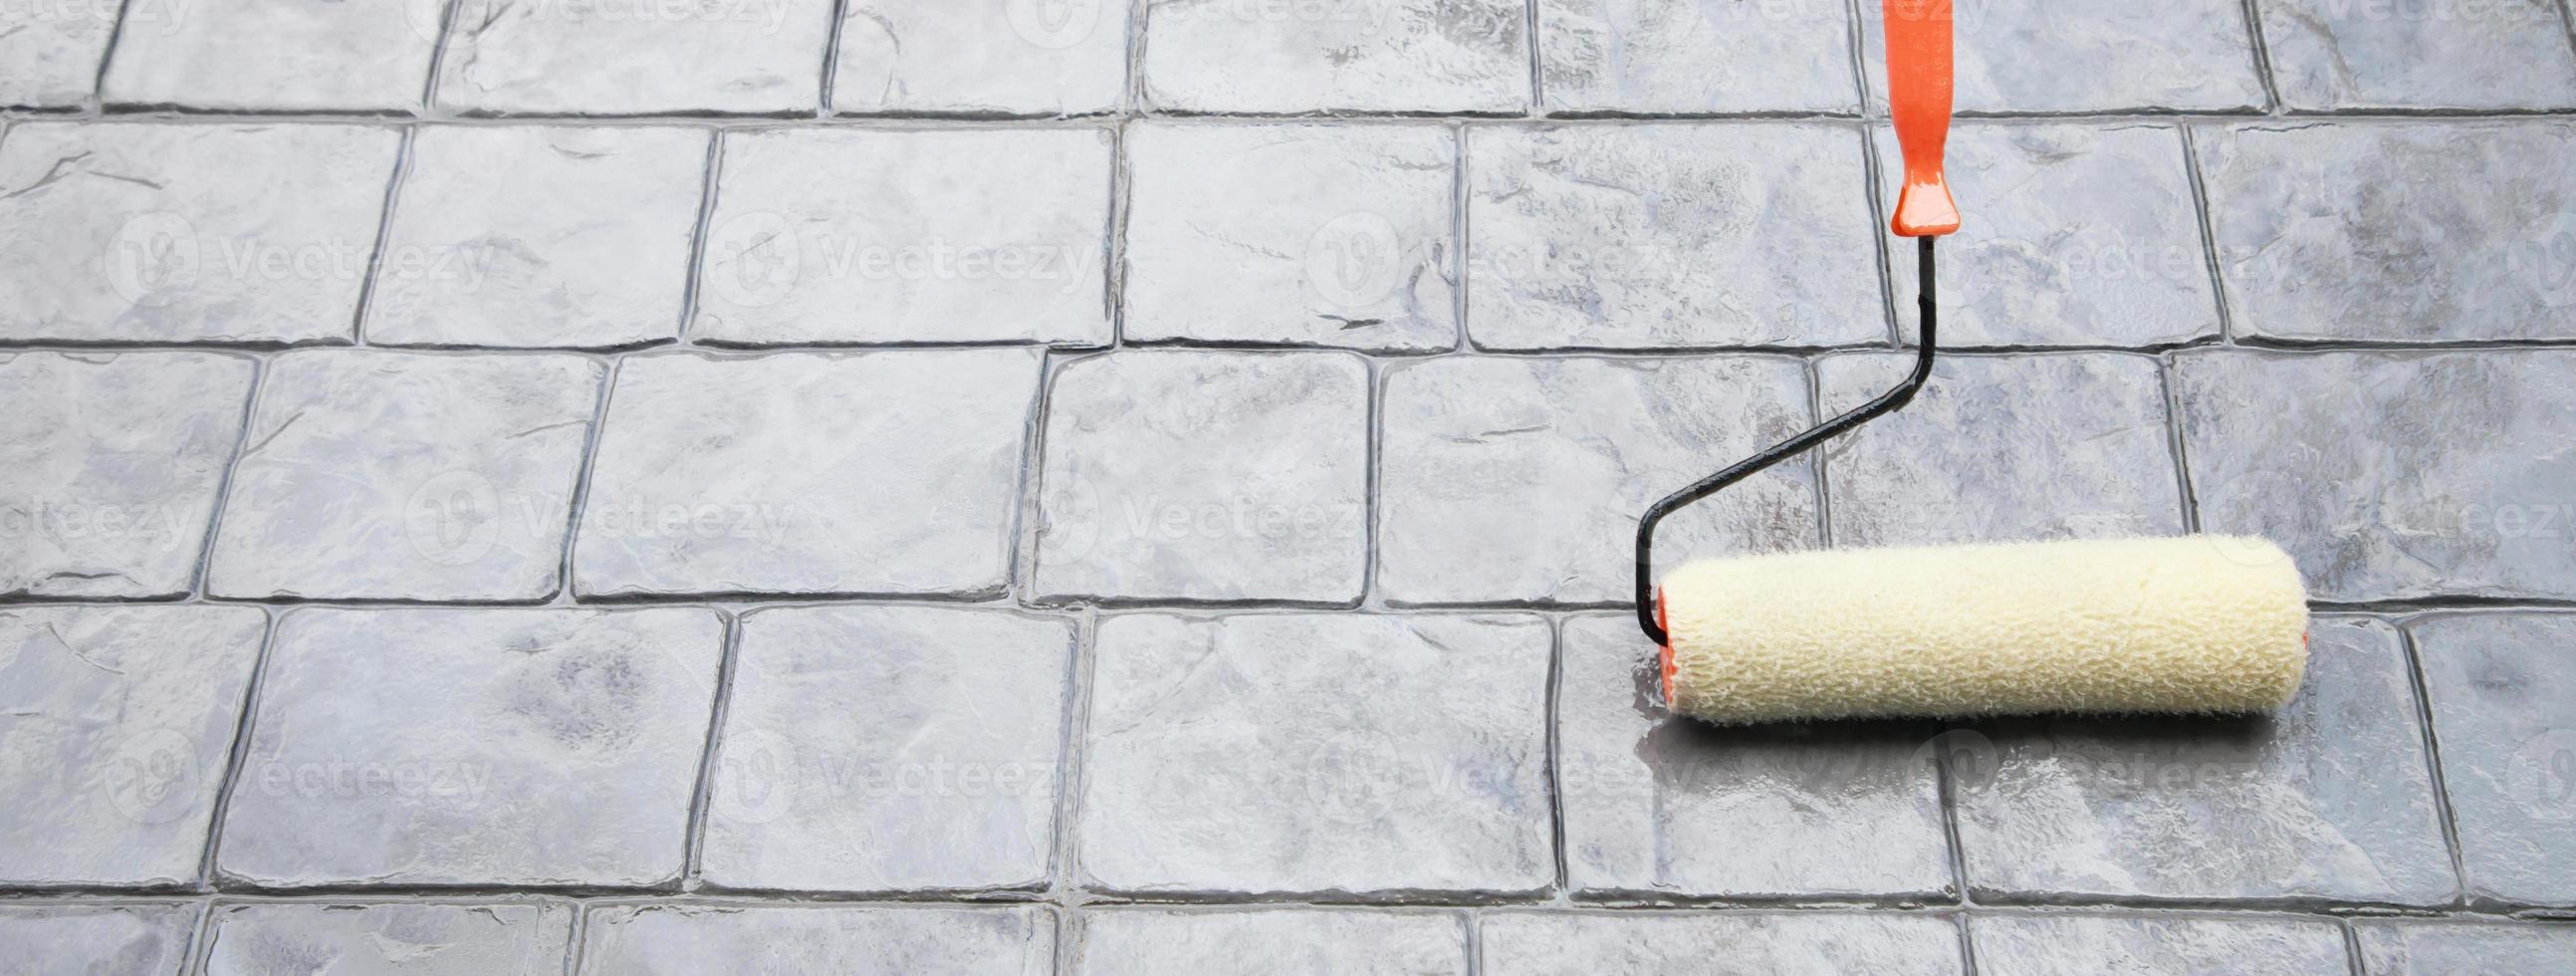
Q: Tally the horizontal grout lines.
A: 4